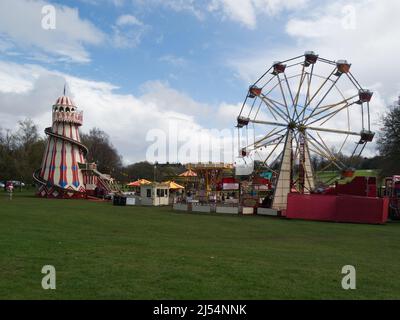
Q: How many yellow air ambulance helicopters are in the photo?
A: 0